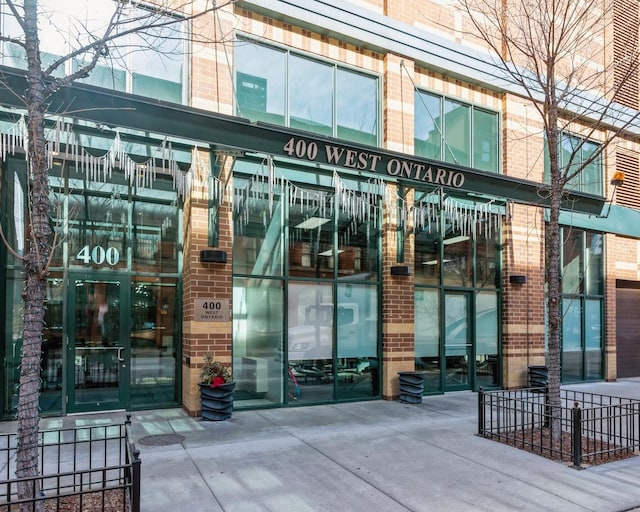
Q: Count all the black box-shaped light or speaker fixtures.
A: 3